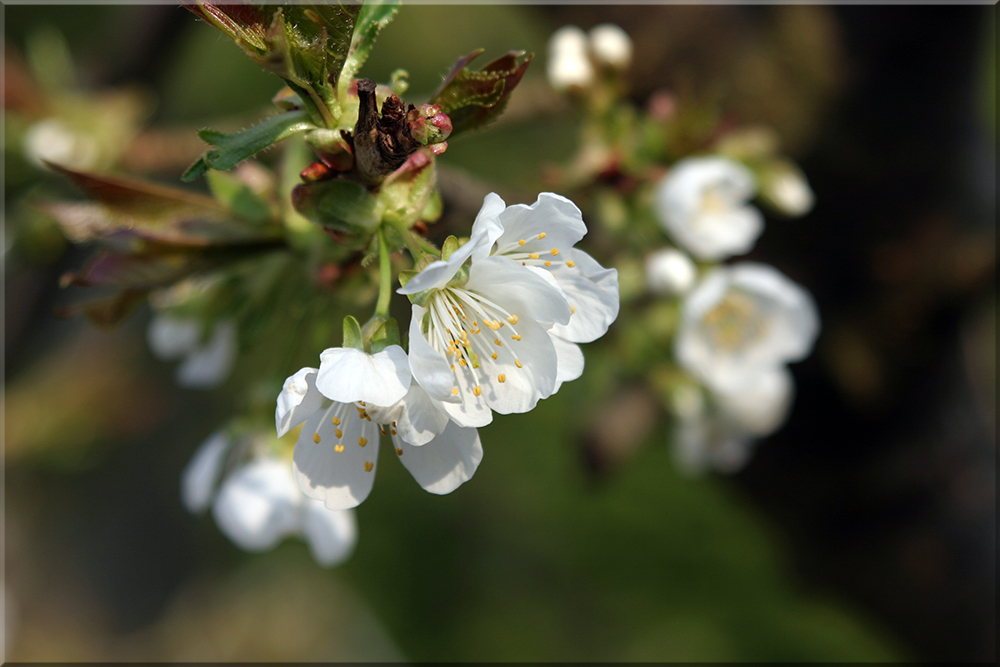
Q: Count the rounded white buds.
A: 4